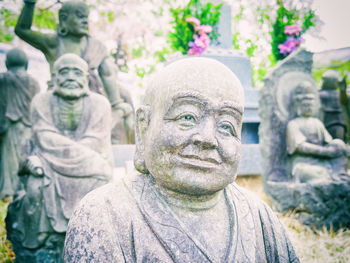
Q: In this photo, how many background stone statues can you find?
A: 5